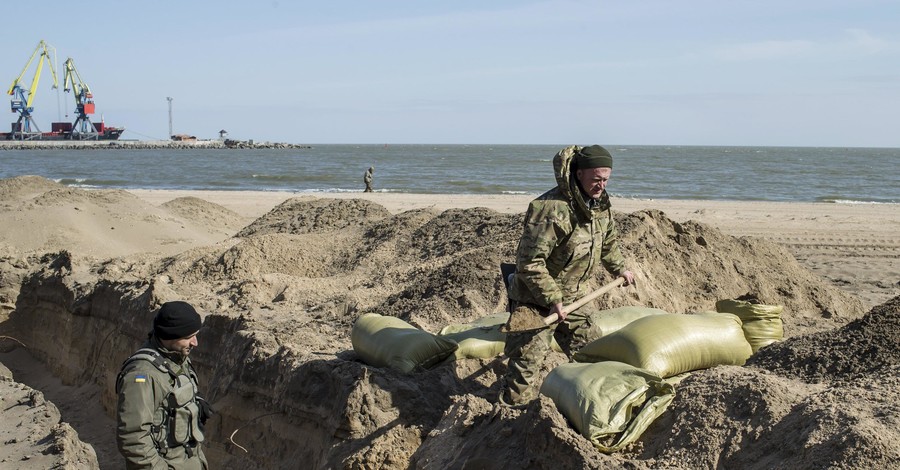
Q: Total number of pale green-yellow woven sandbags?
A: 6